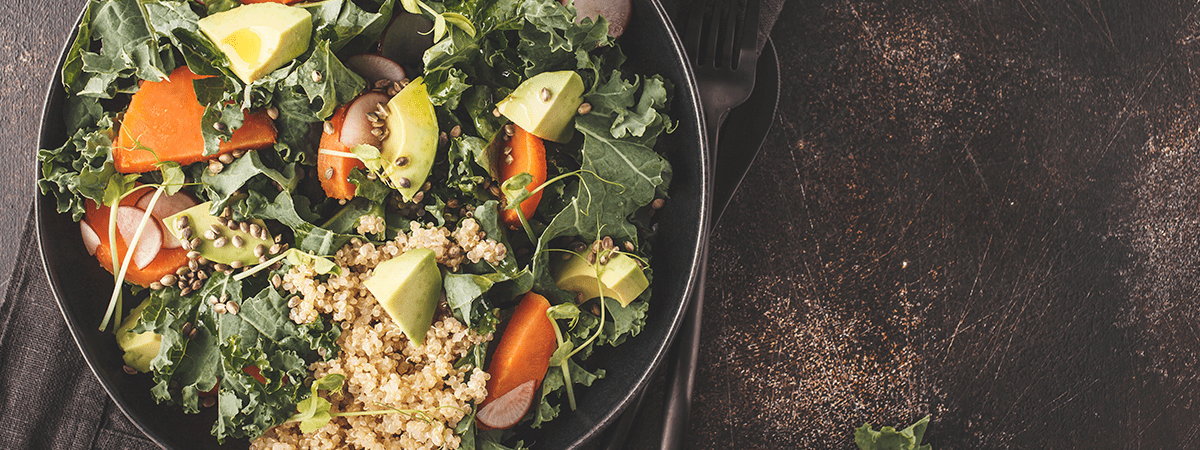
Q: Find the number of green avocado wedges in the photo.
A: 7